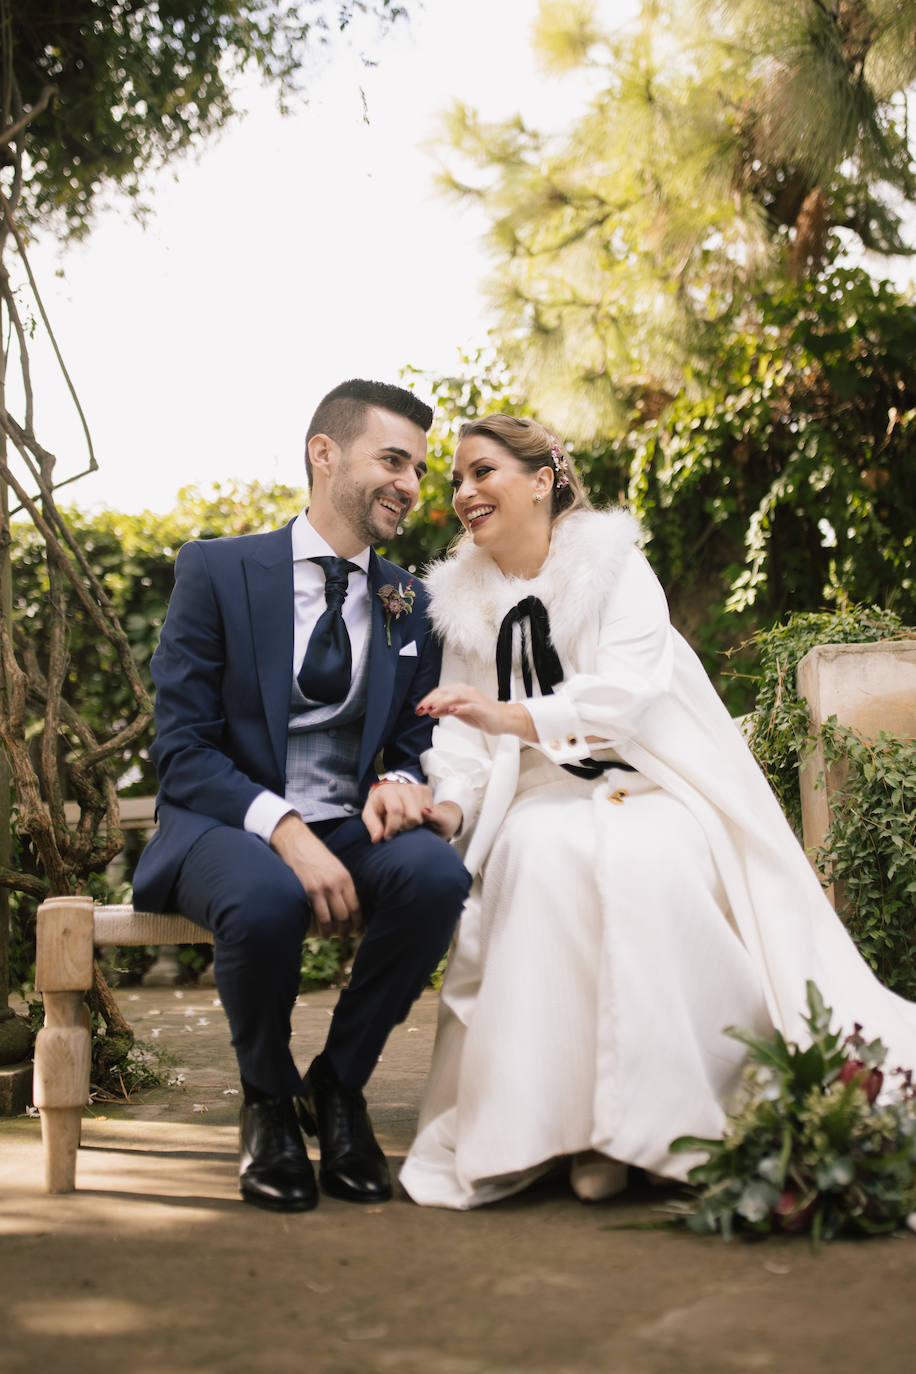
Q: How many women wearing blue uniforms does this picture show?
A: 0